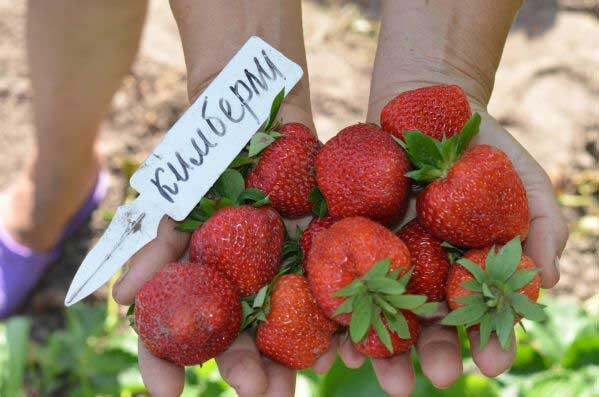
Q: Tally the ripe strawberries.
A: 12